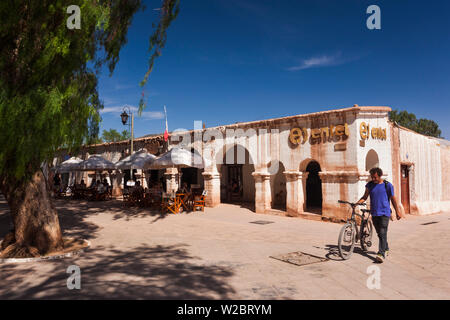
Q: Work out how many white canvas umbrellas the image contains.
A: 4